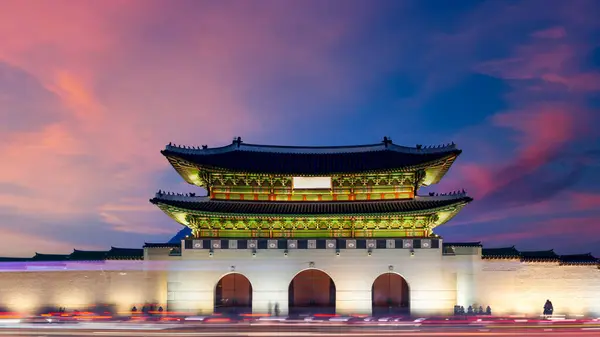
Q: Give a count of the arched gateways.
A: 3